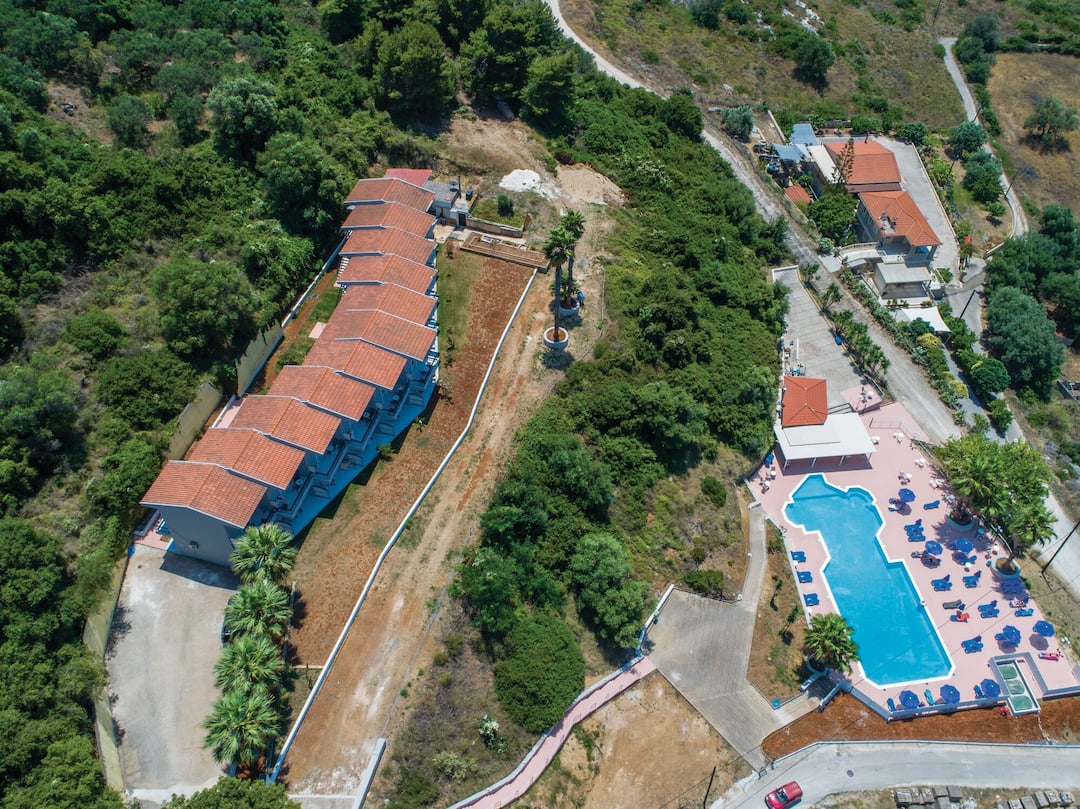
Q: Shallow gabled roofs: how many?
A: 11